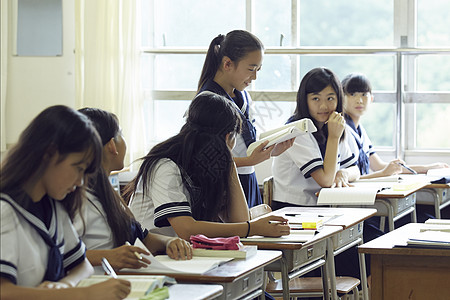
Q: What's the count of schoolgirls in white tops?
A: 6